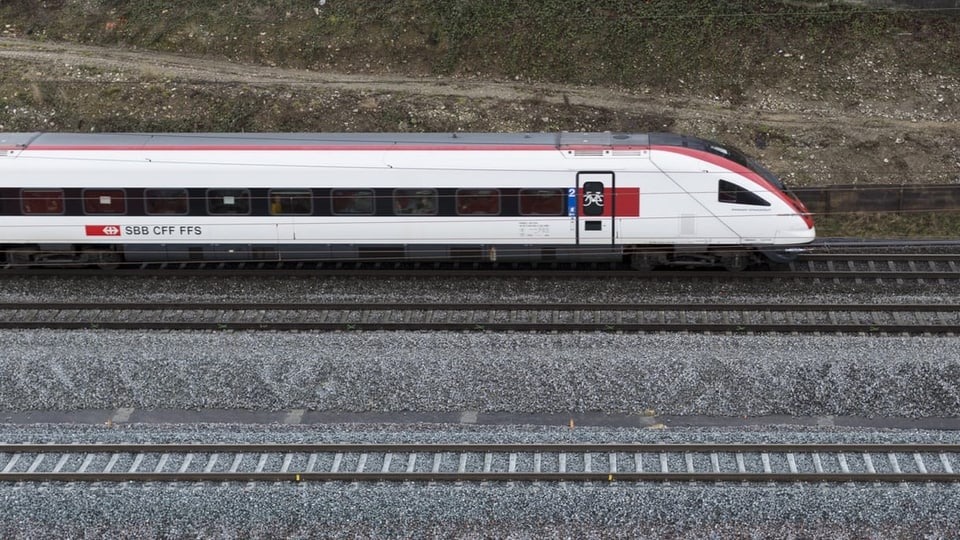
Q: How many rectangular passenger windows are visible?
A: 9